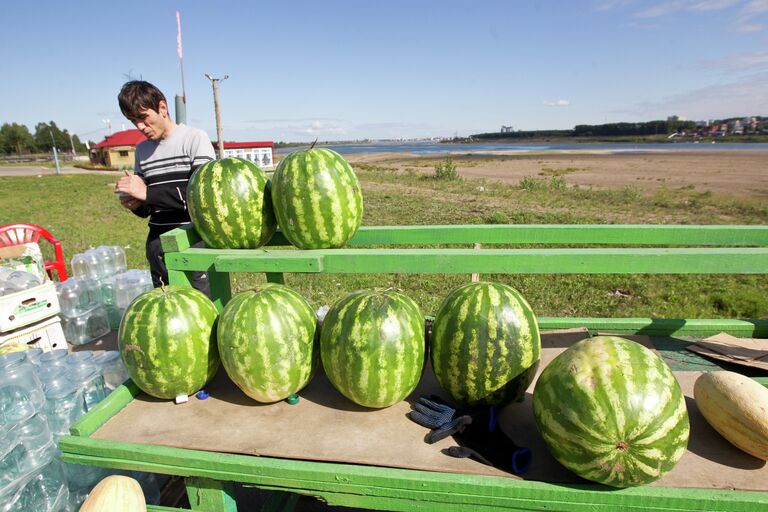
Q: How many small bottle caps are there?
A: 2